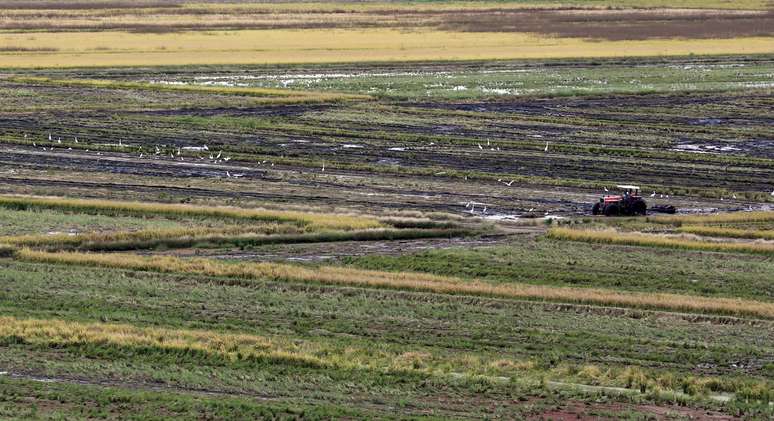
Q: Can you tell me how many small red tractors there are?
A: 1